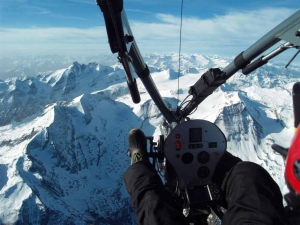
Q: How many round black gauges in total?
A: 3